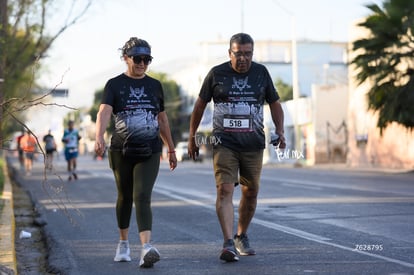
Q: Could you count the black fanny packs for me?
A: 1